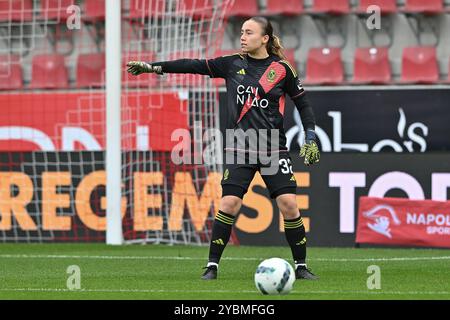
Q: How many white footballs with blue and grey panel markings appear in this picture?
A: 1